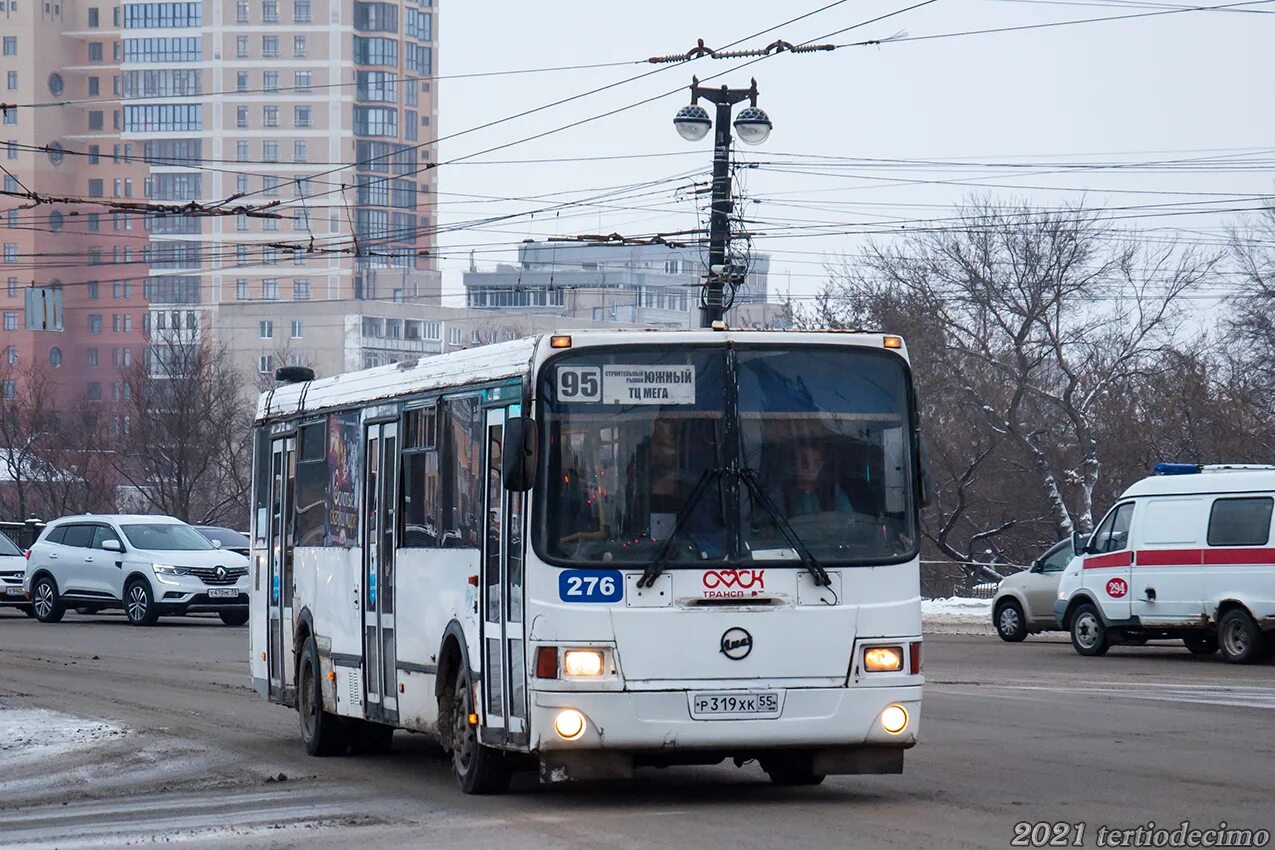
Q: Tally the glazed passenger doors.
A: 3